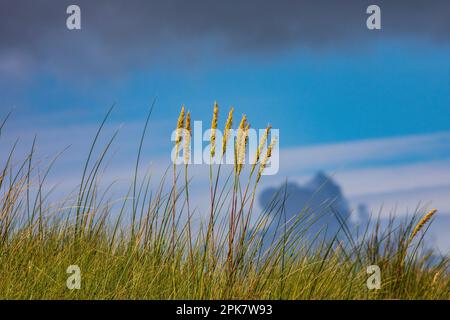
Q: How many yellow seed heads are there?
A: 9